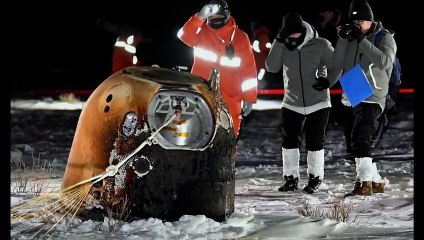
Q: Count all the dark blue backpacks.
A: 1